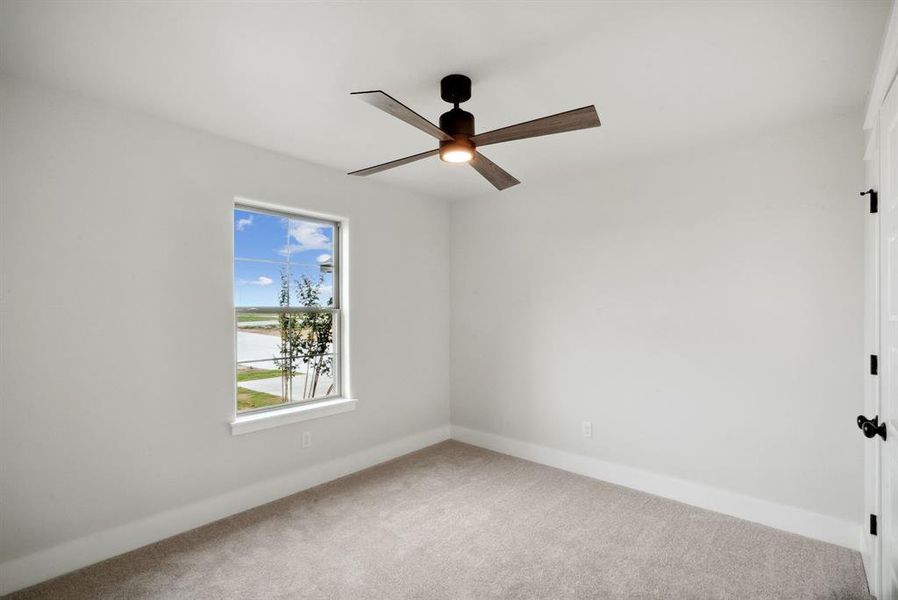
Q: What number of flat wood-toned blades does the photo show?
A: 4